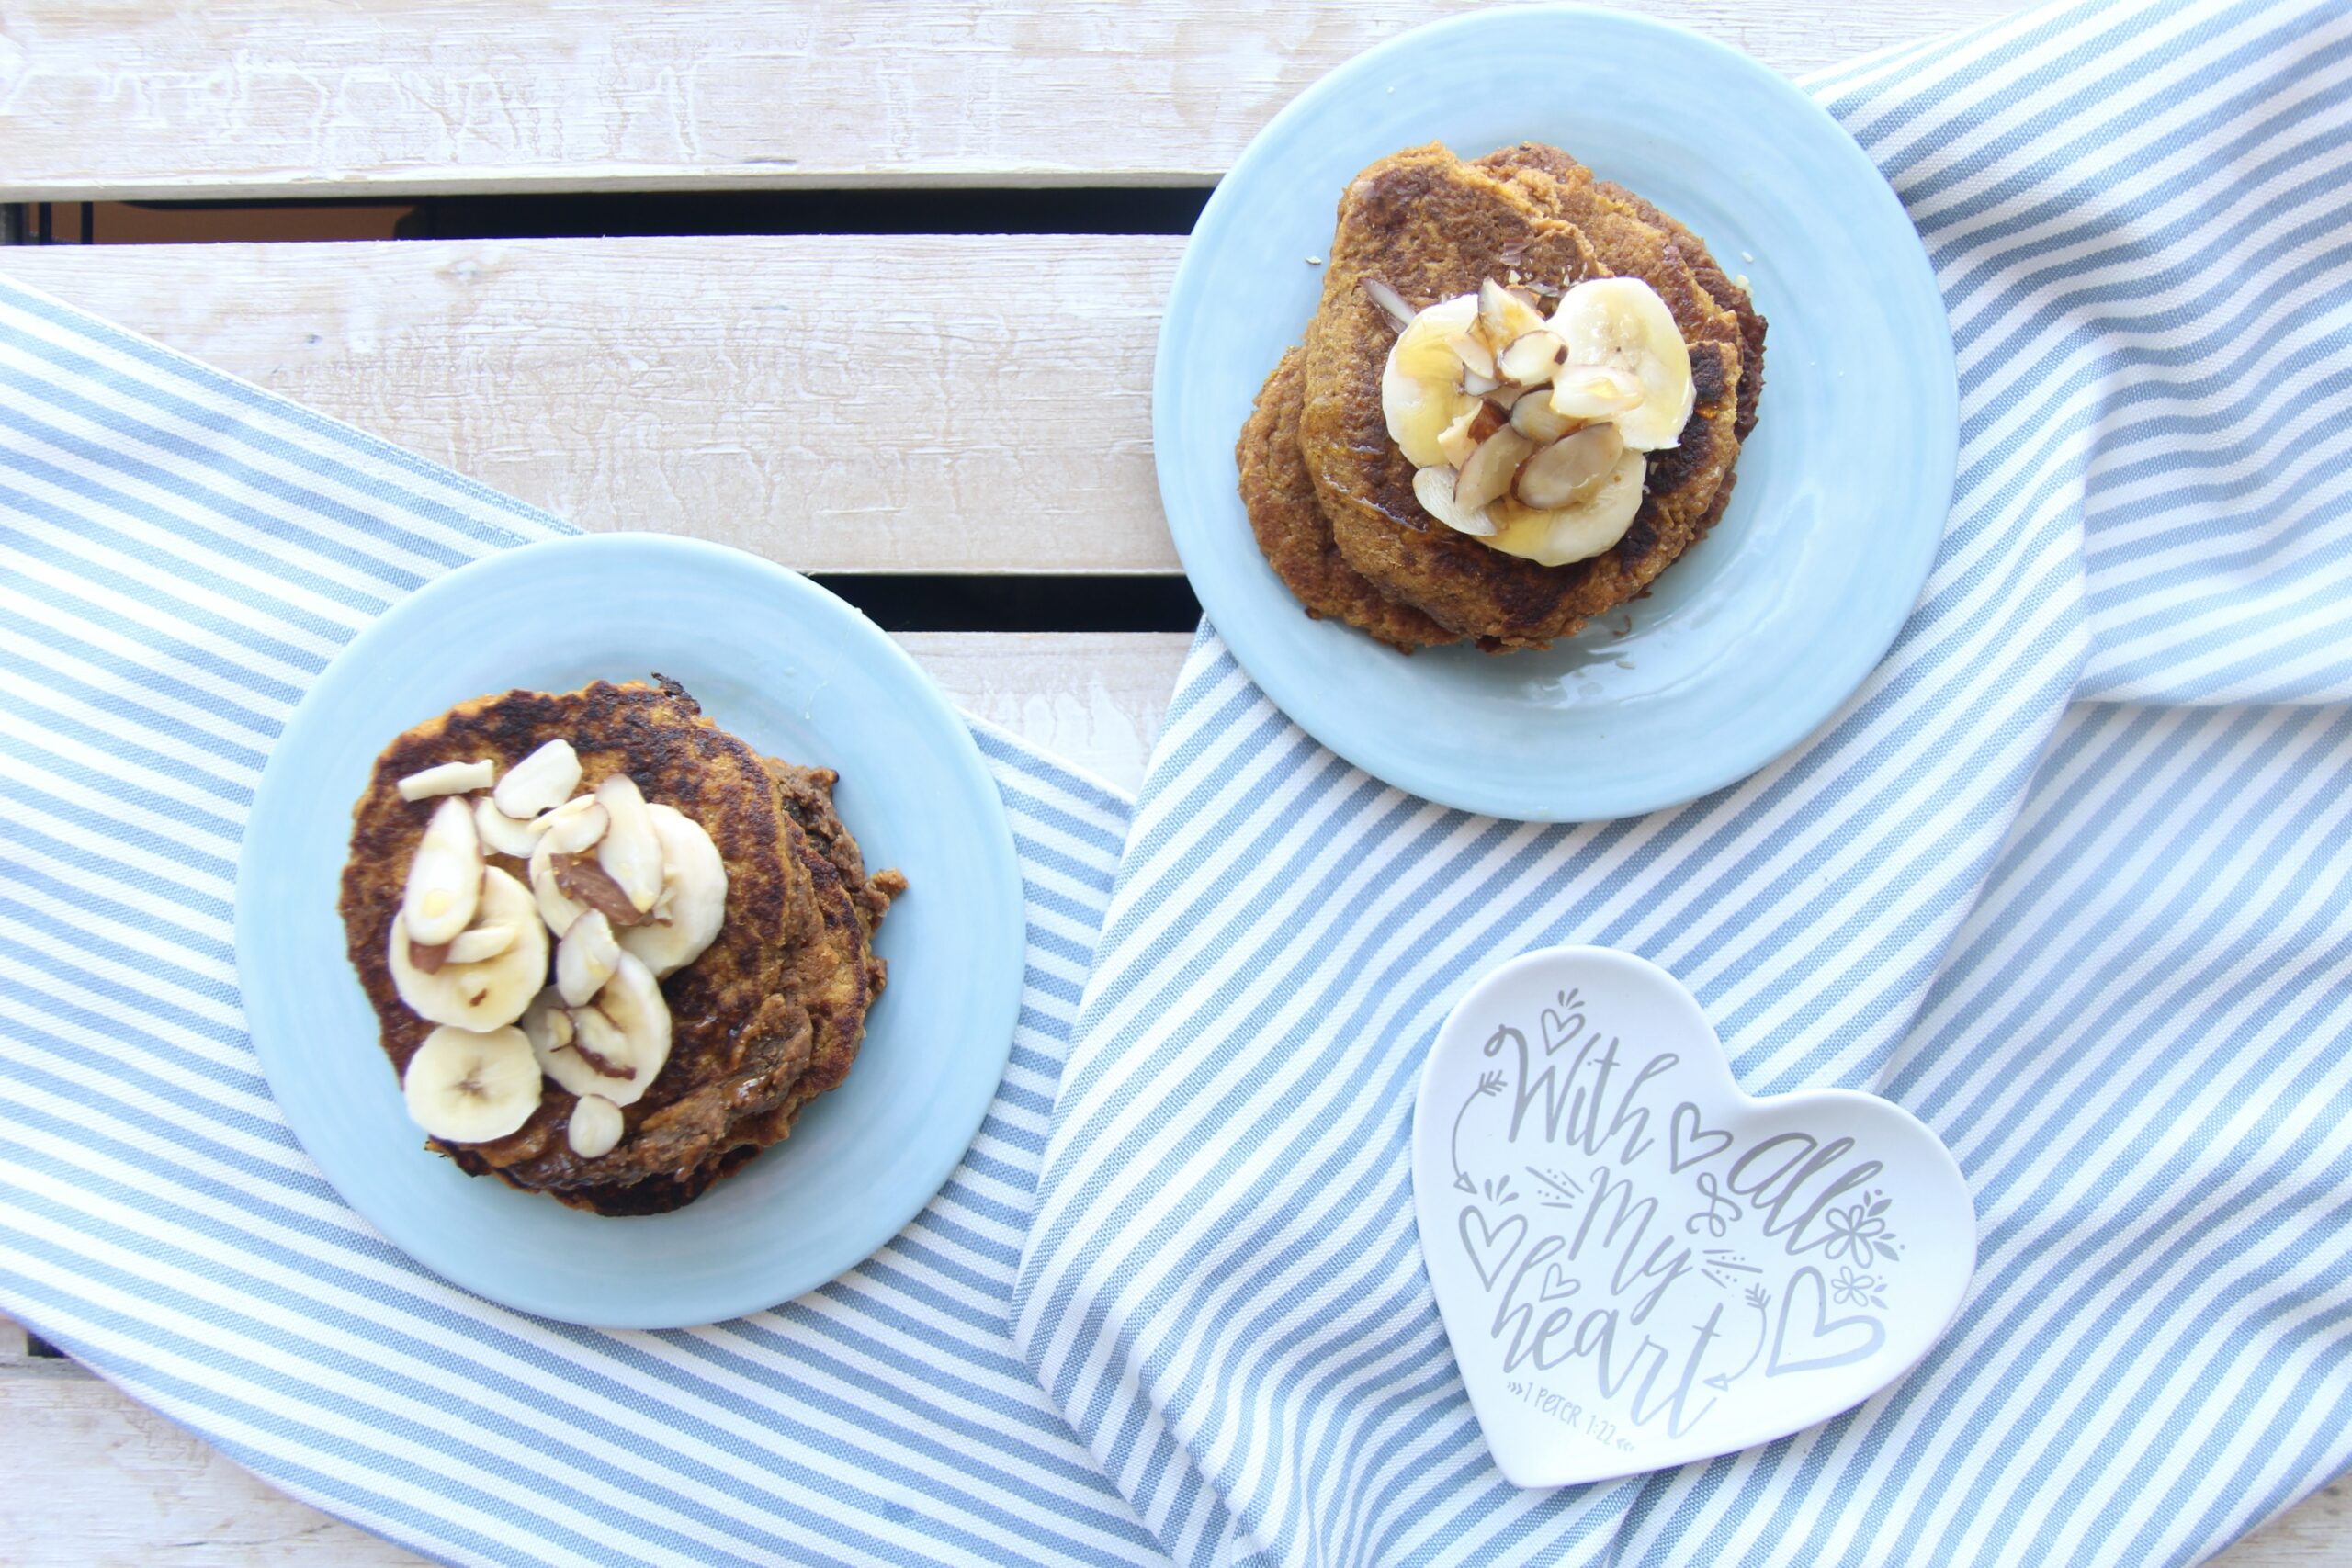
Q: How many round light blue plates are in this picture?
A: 2